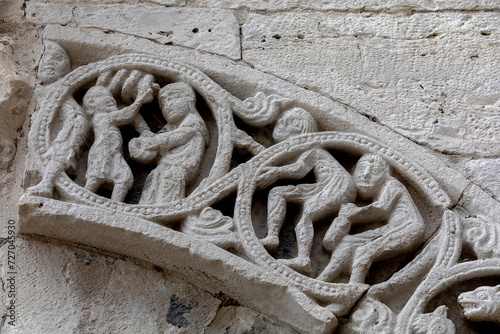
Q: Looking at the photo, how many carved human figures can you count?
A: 5